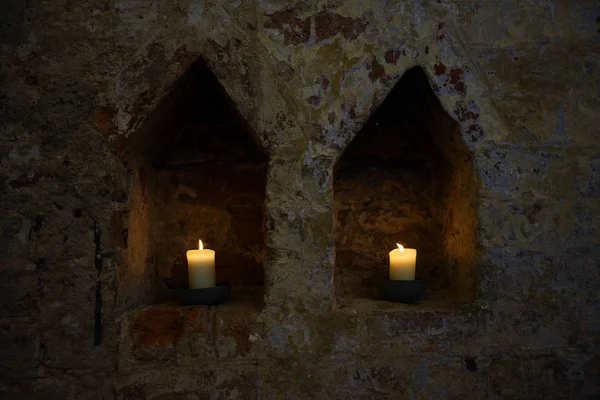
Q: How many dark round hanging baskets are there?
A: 0